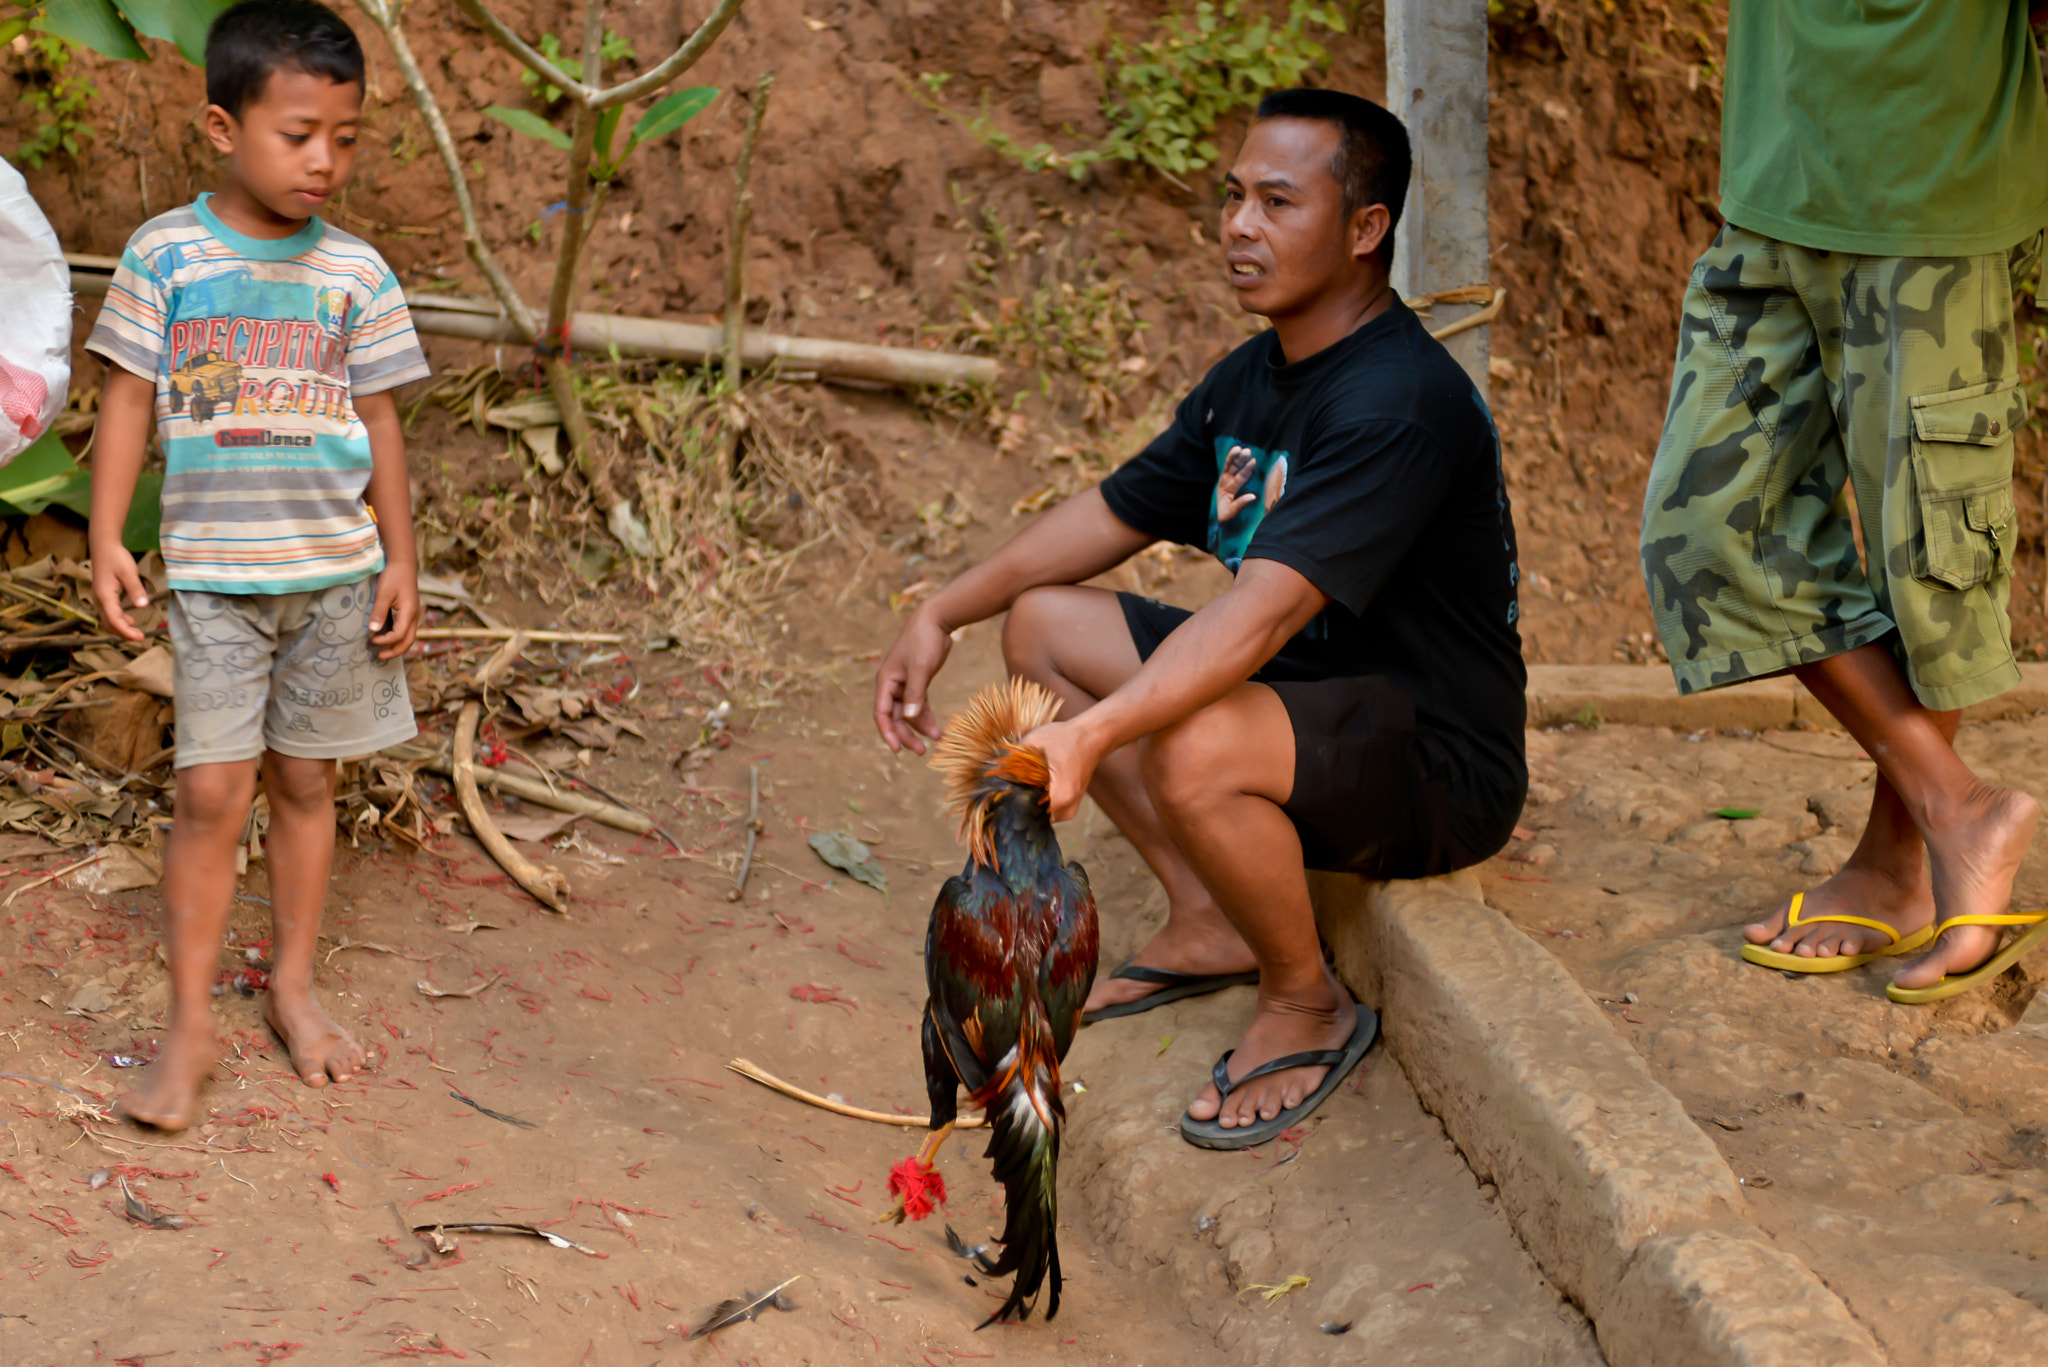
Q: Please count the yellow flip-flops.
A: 2